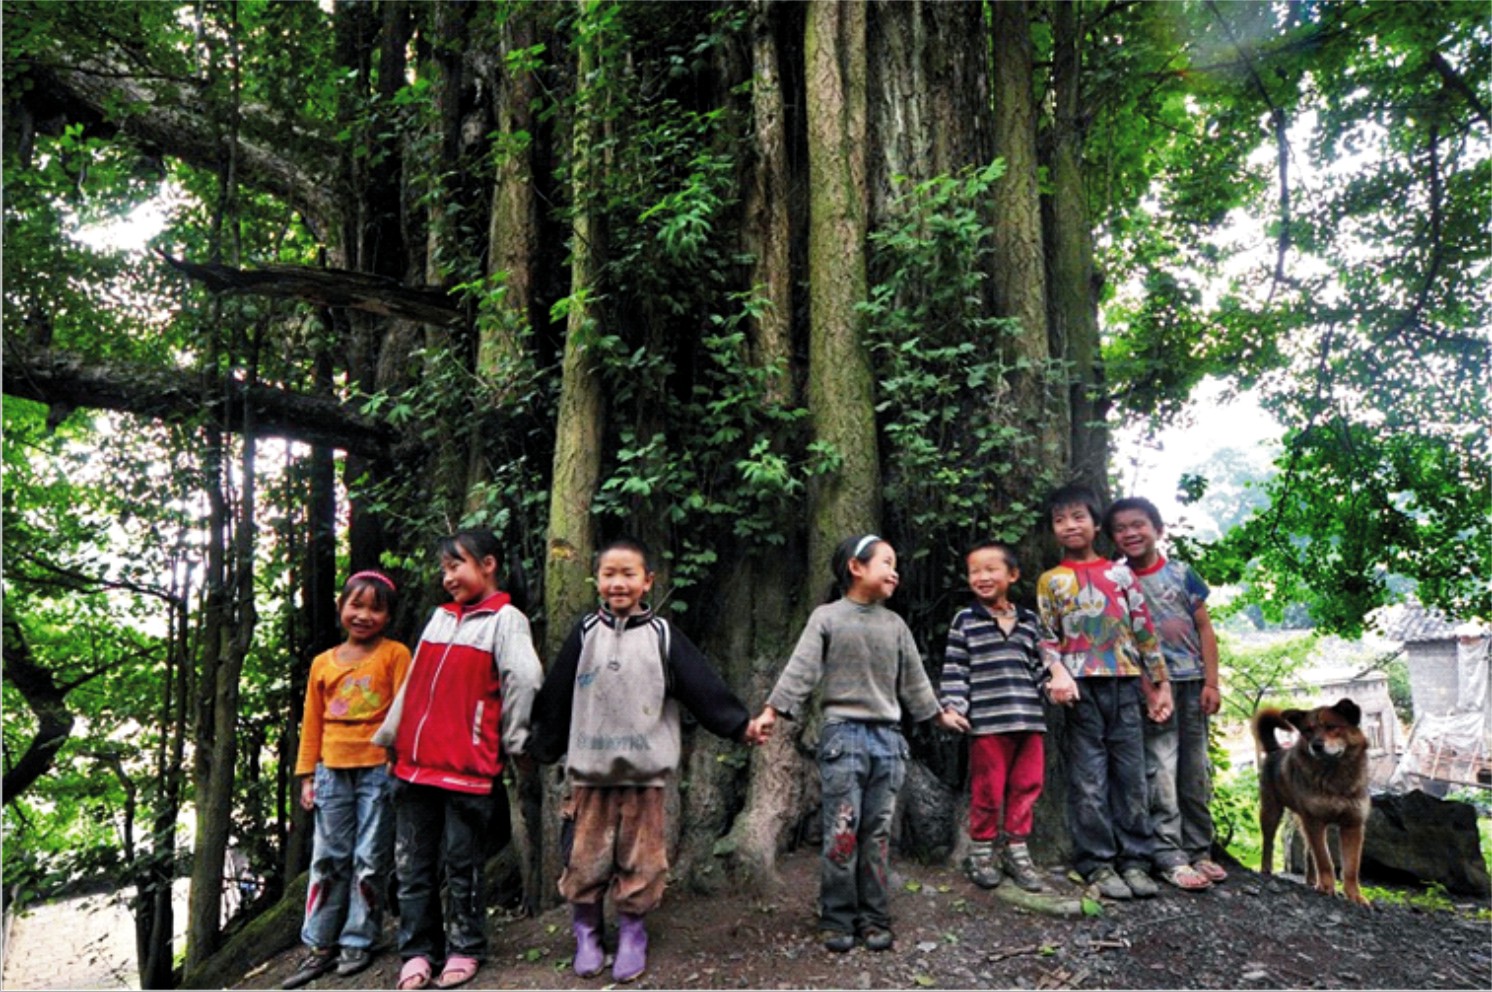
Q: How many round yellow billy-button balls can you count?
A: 0